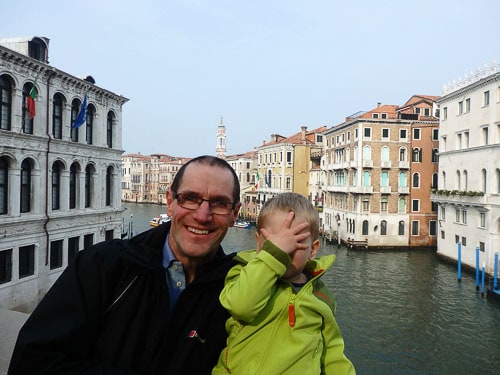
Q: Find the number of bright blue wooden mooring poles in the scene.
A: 4